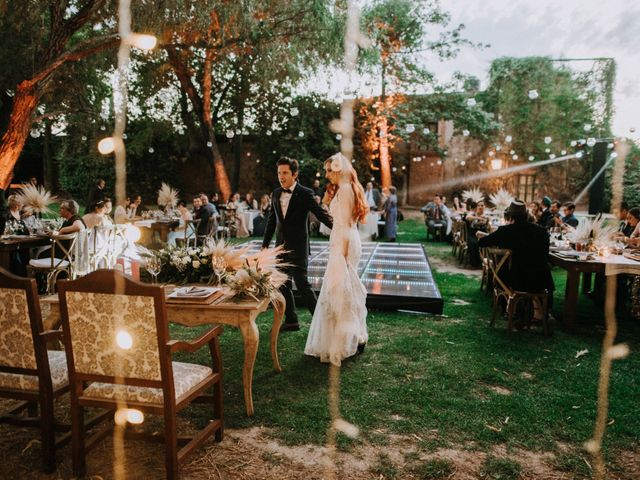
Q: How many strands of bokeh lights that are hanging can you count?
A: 3